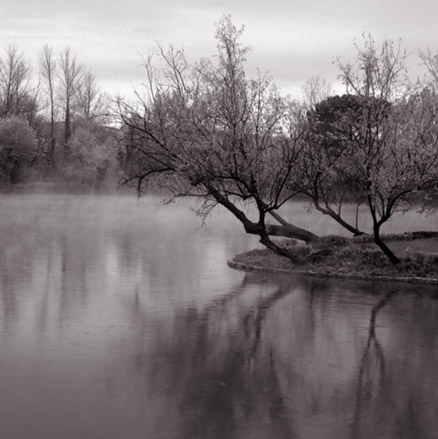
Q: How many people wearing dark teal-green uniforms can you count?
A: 0